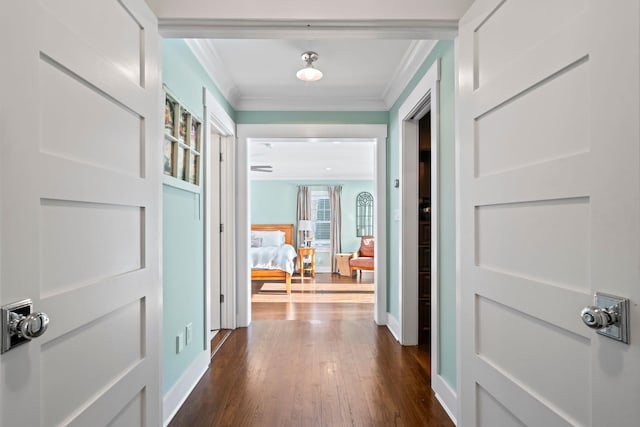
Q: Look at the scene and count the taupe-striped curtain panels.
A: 2